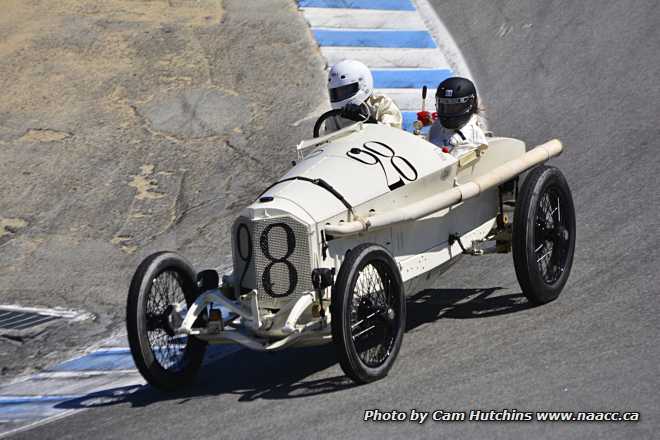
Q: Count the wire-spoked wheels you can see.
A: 3